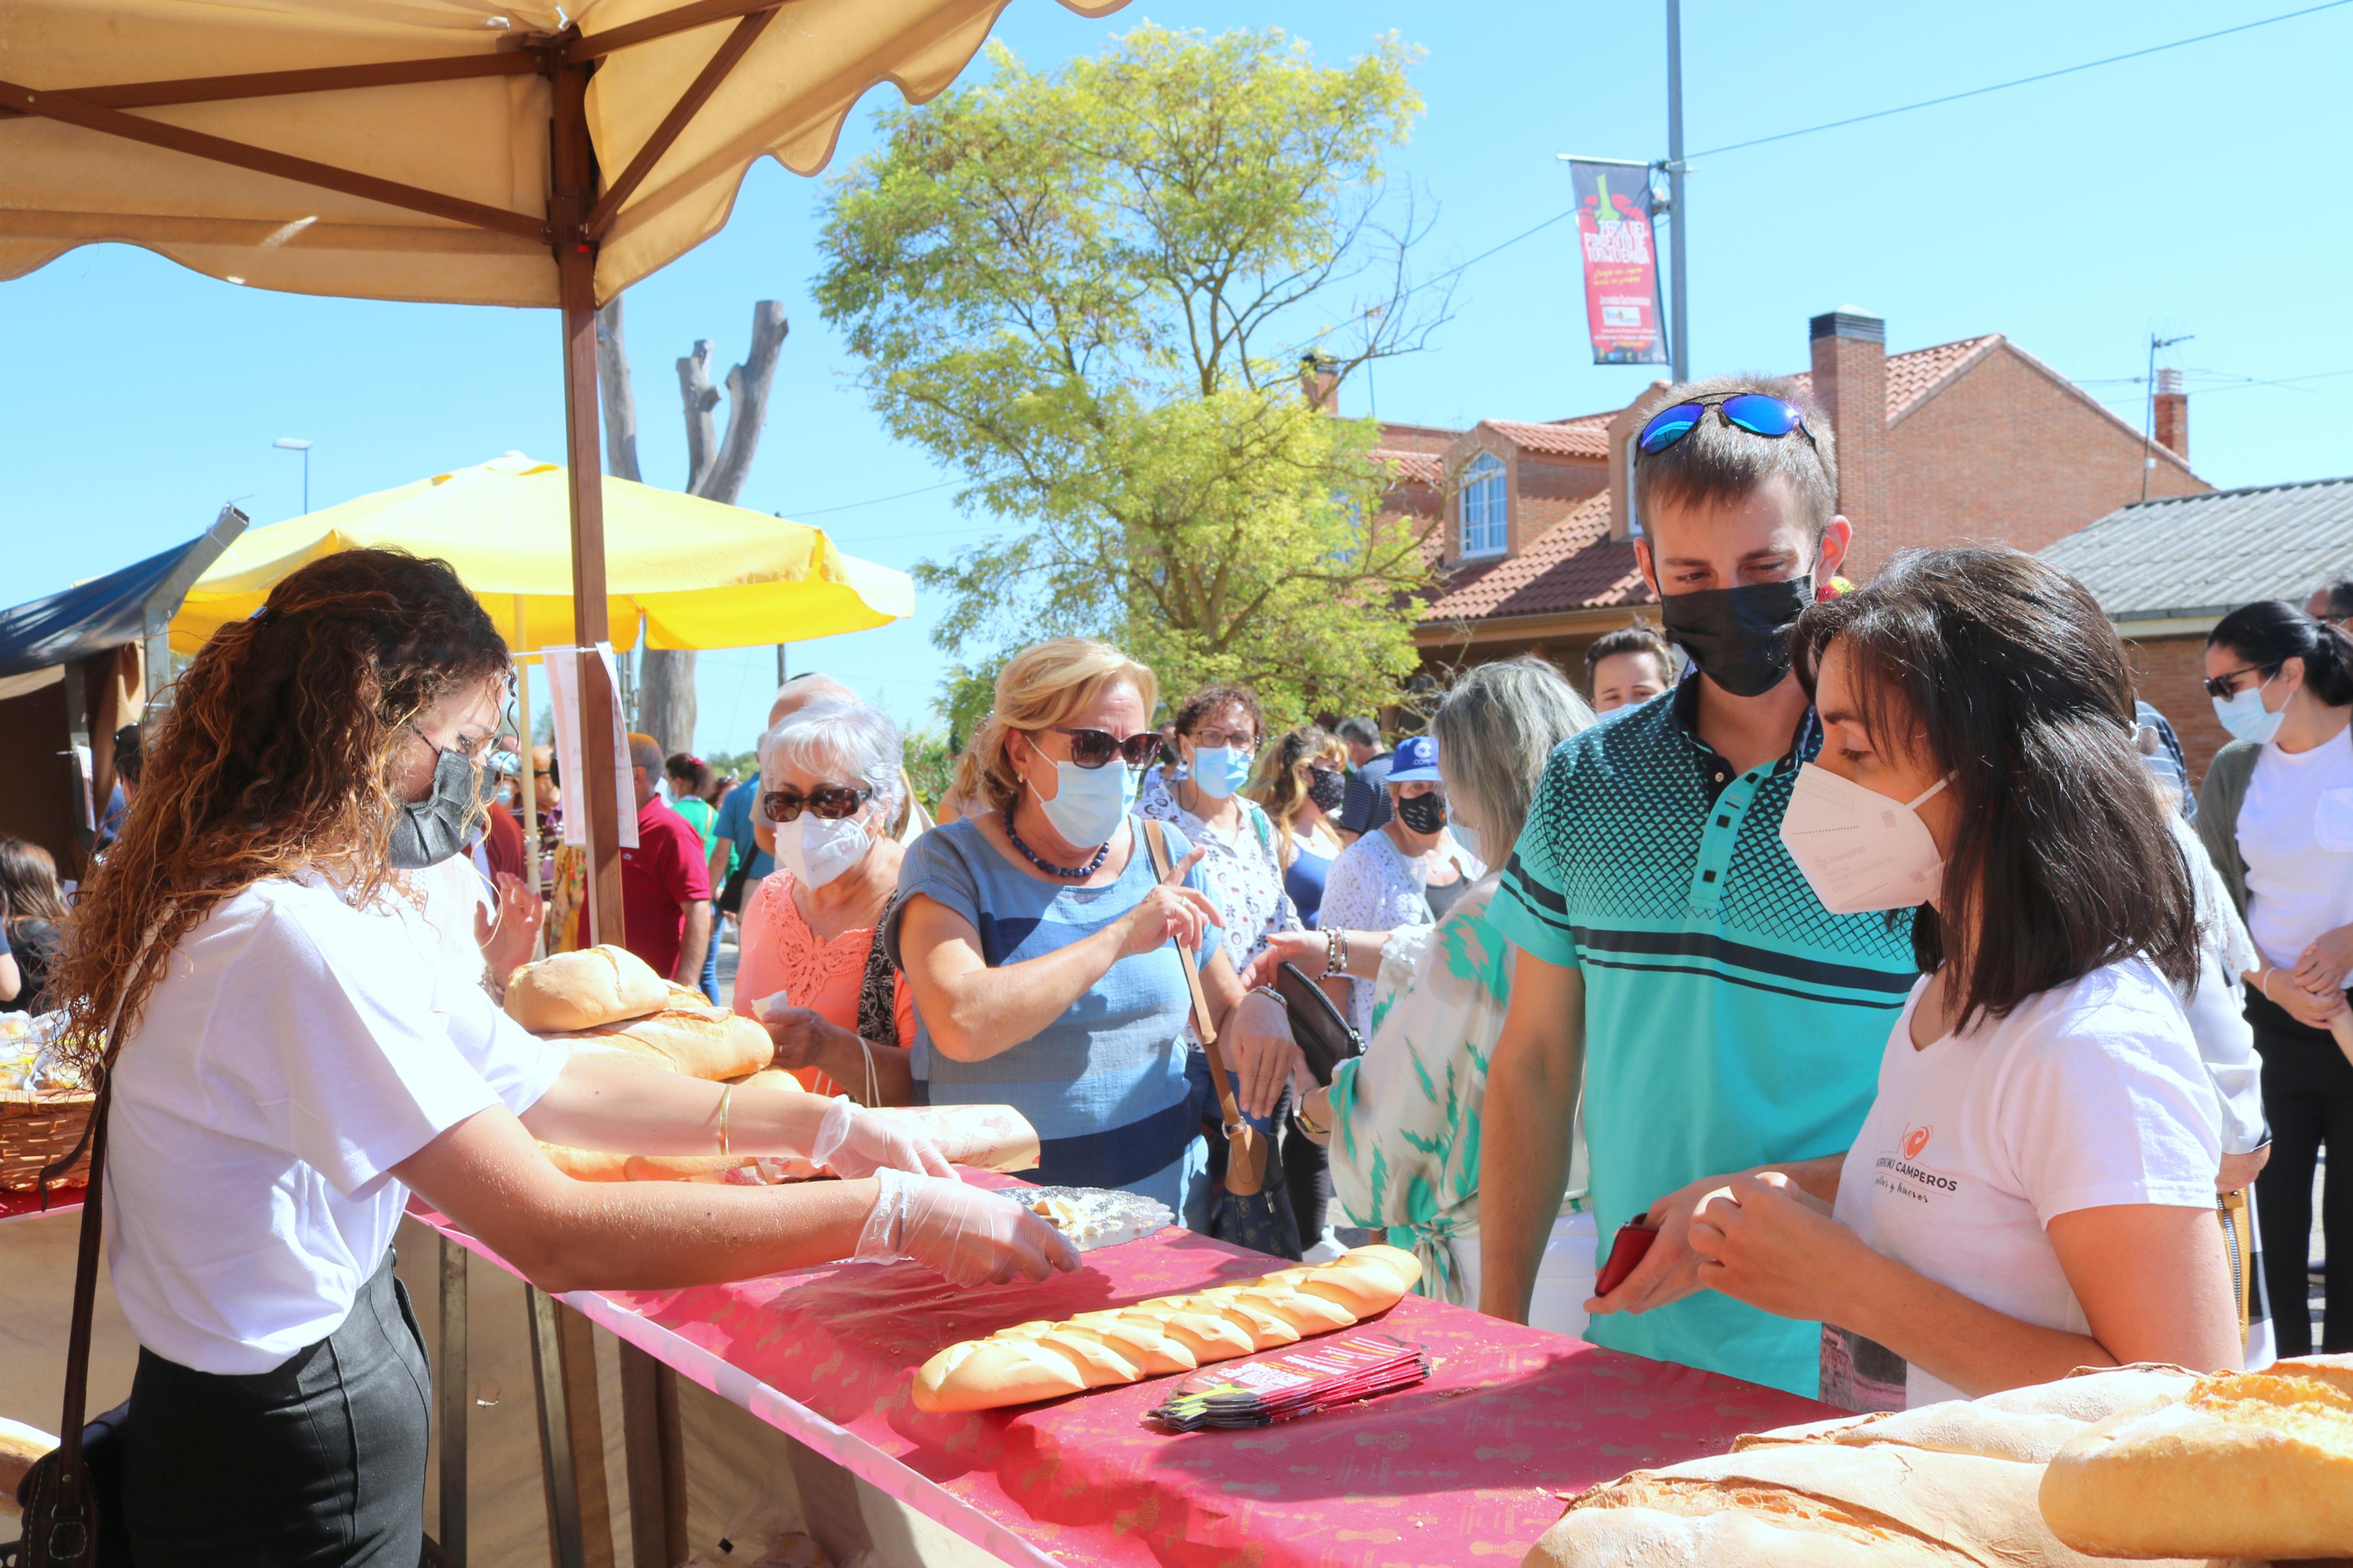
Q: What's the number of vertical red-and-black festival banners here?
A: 1